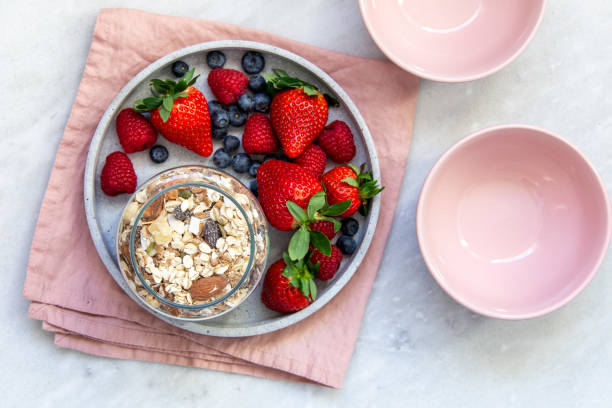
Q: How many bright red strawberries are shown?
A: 5